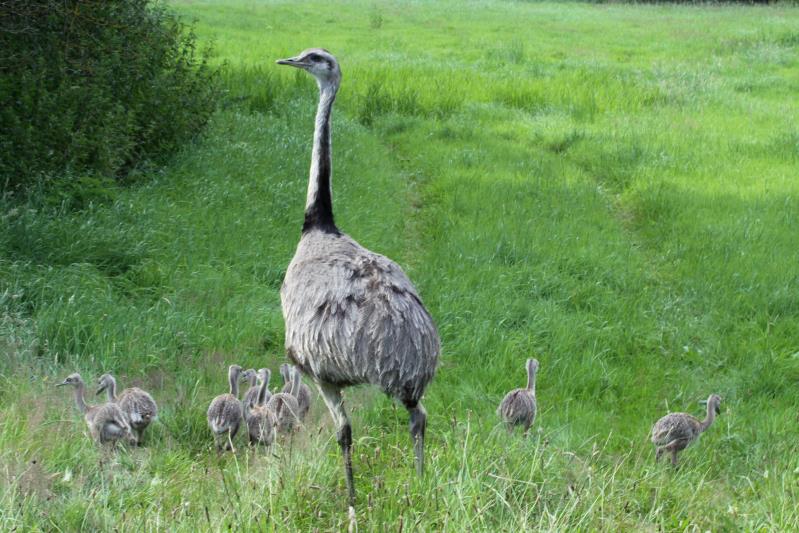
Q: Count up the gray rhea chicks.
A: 9